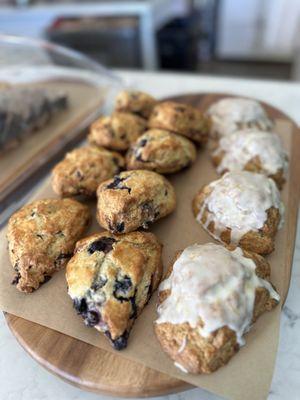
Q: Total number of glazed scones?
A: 4